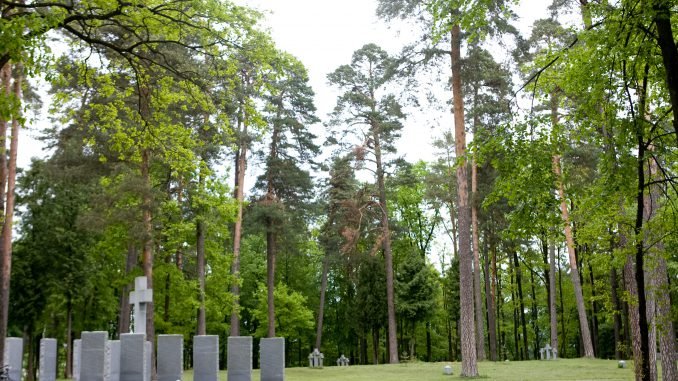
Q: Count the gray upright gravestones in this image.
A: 11